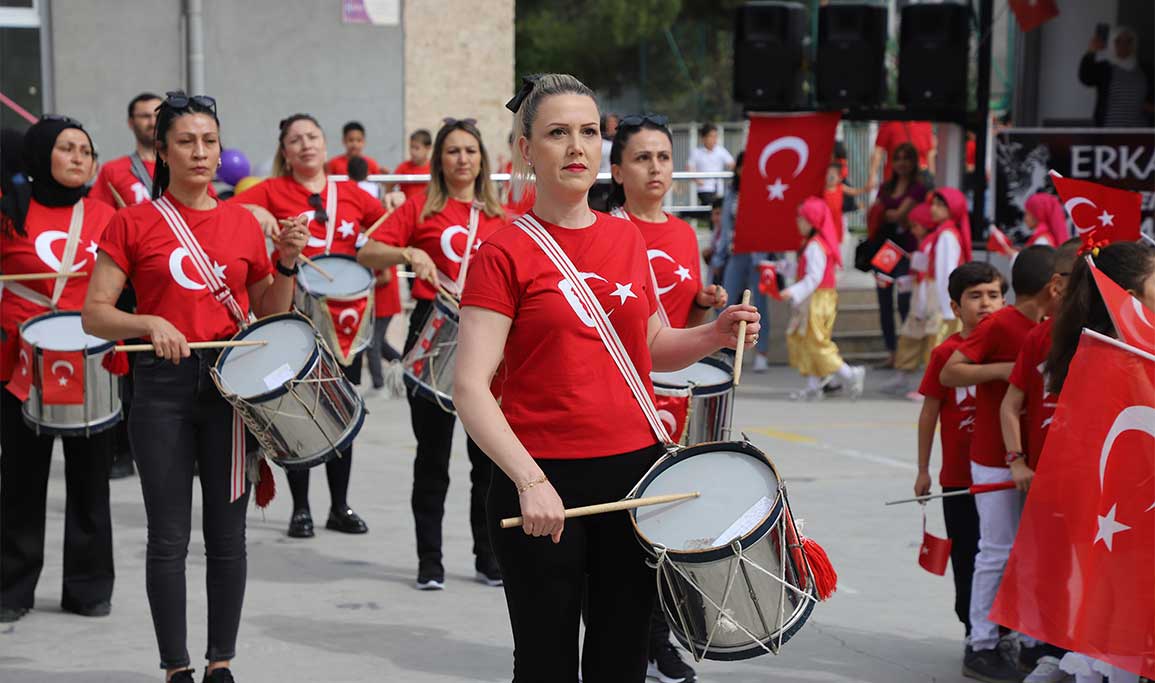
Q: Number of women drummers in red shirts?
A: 6